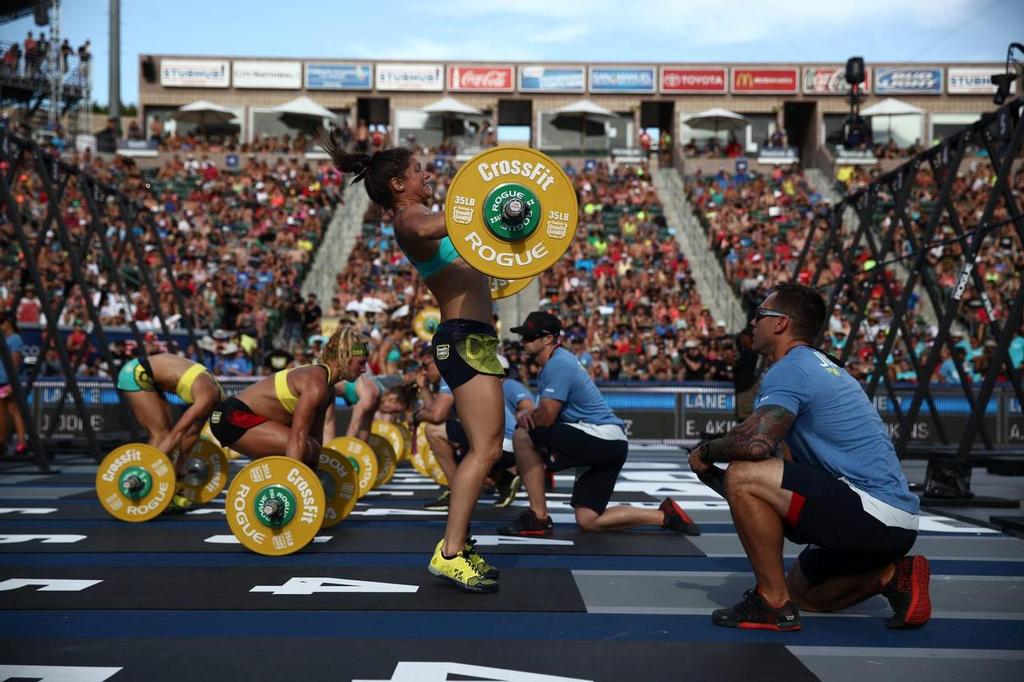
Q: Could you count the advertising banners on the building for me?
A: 12